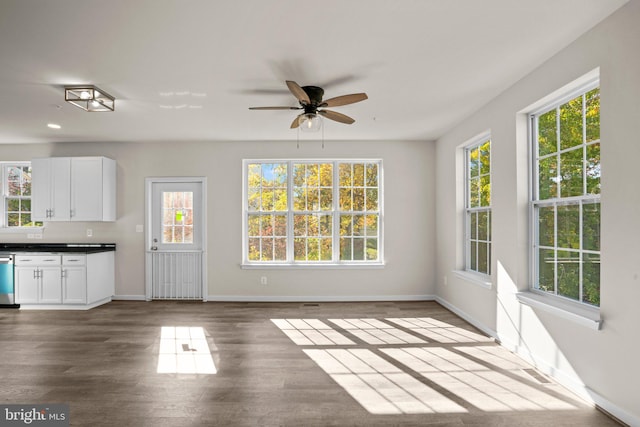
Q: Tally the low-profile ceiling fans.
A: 1